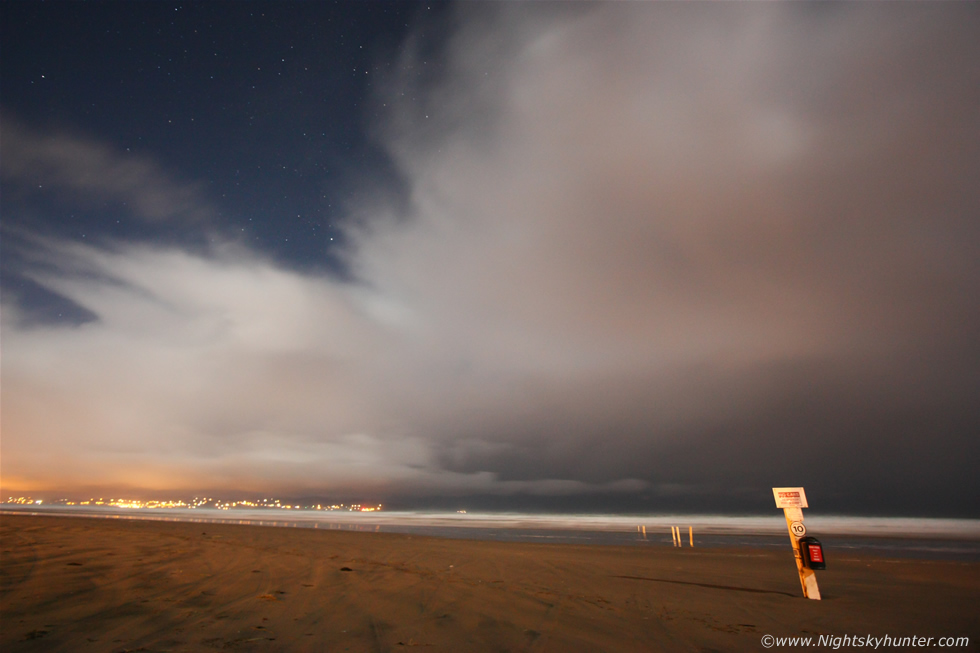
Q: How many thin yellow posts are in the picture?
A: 5